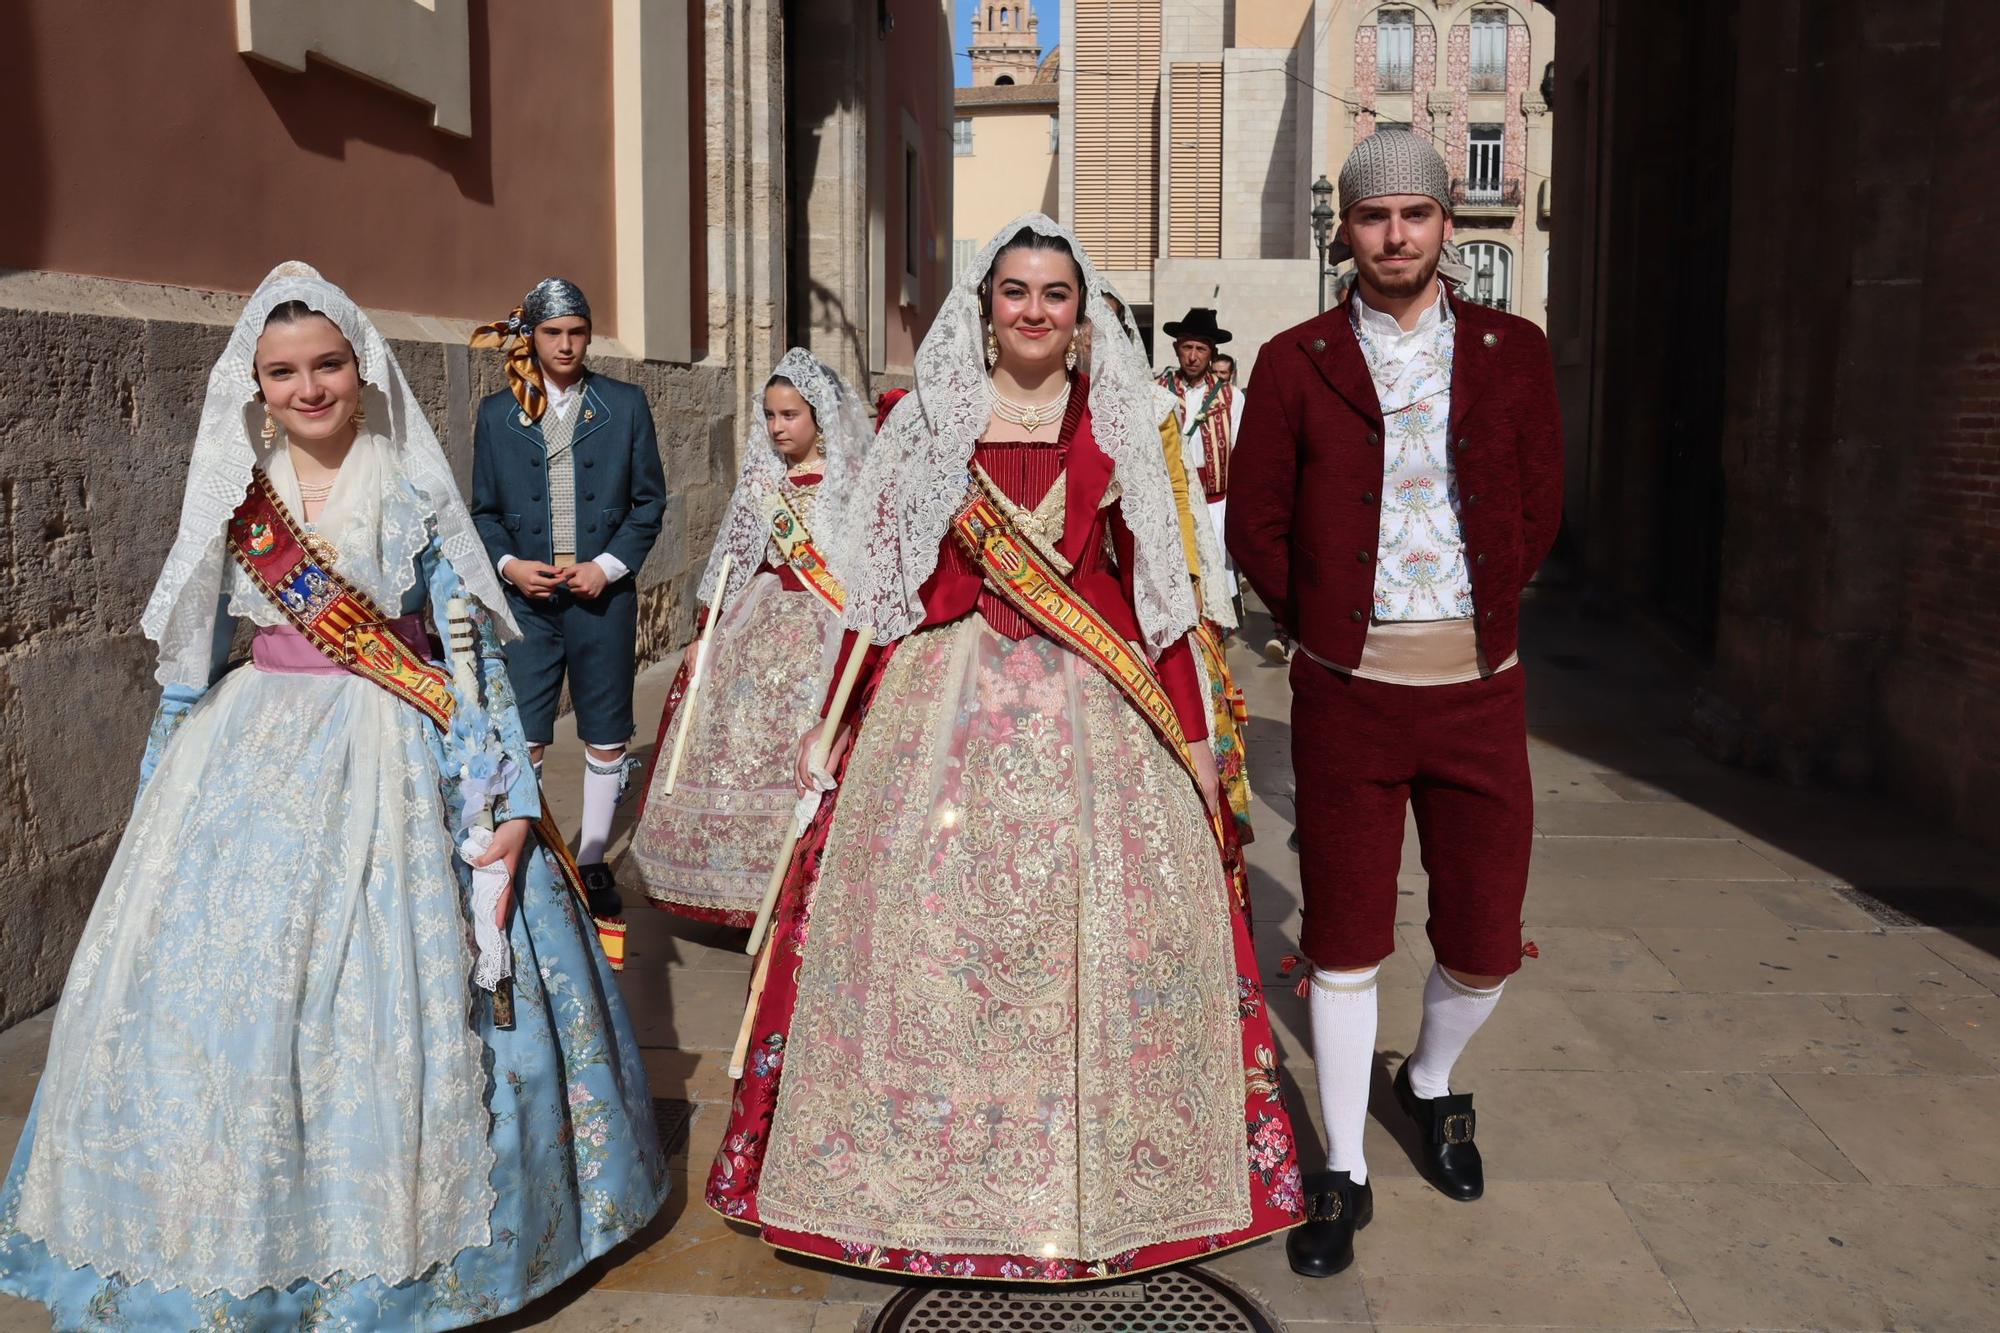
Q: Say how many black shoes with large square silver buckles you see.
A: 3